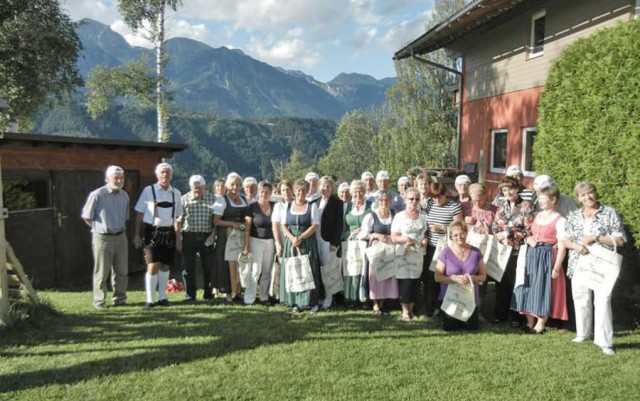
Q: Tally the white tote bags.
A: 14